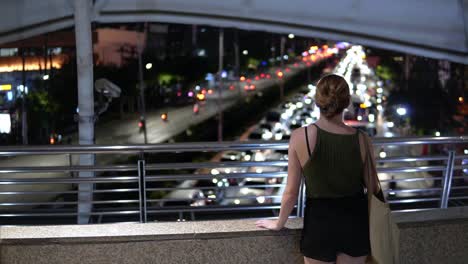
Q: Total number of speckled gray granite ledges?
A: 1